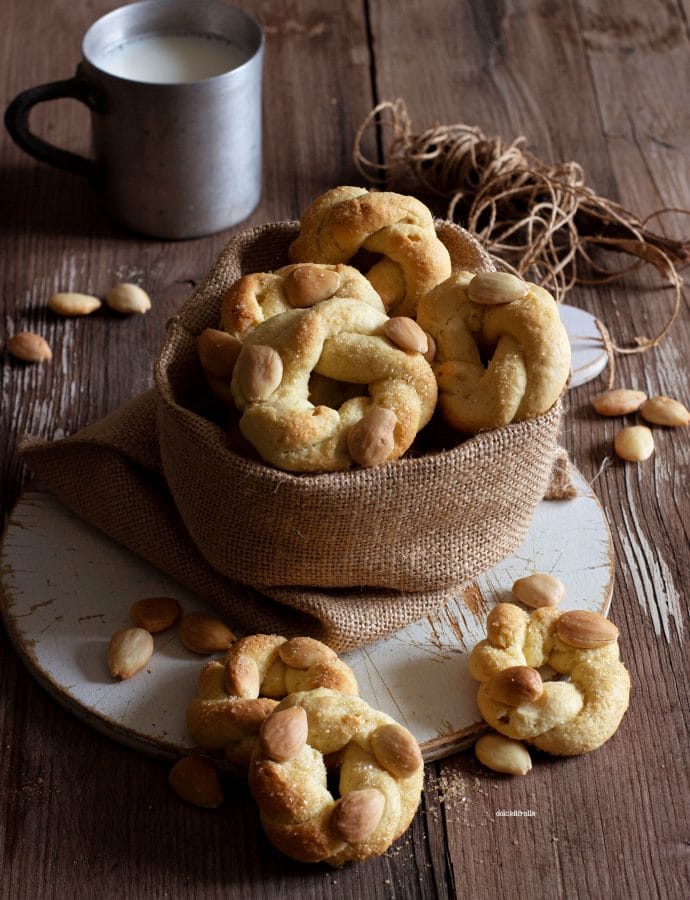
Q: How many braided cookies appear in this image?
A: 7